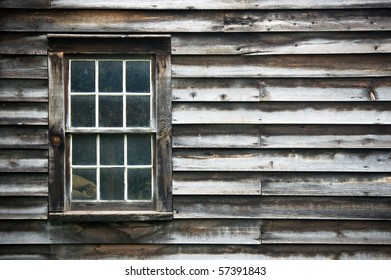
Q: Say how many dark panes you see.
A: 12